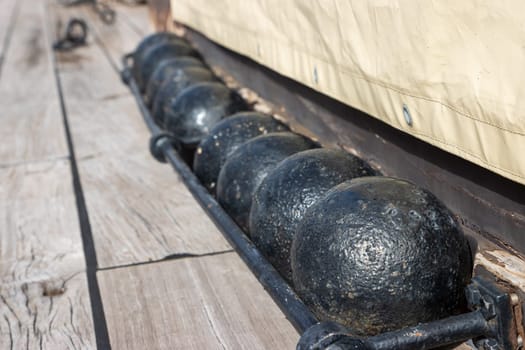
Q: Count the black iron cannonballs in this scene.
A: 9